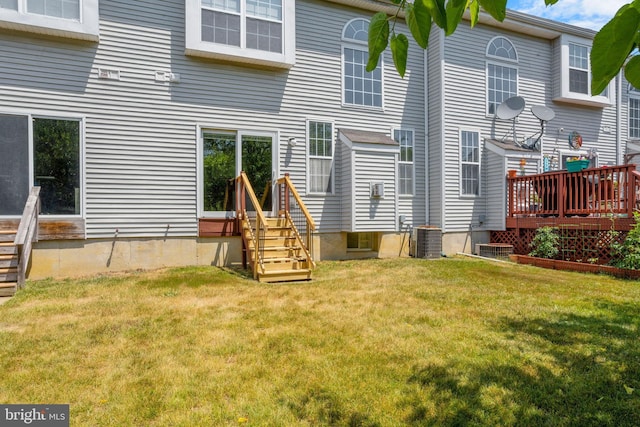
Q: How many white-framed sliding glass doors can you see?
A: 2